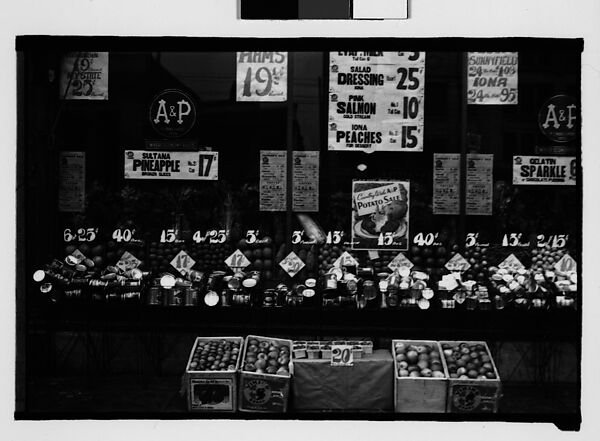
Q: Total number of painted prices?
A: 12